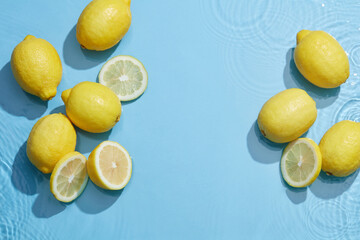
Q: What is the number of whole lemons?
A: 7